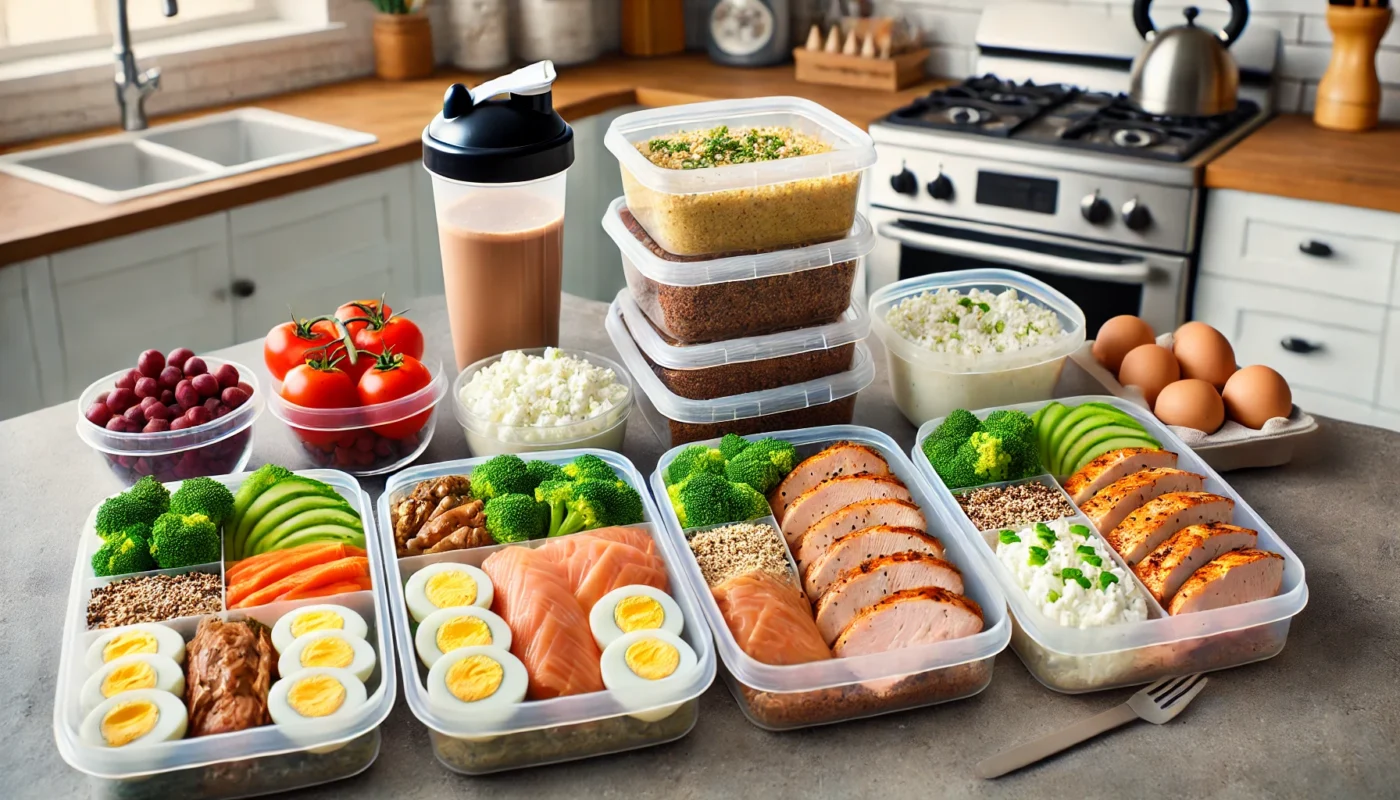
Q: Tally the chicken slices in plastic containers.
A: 11